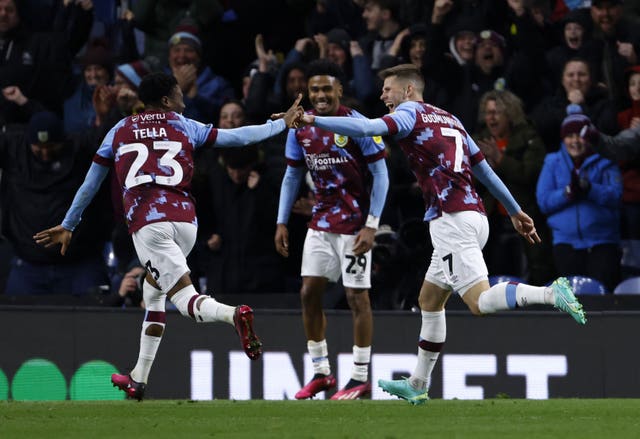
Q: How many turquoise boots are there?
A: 2